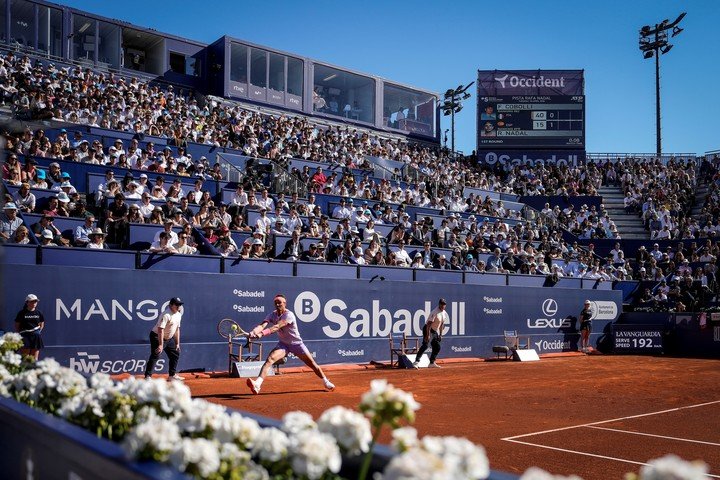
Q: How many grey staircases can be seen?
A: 2